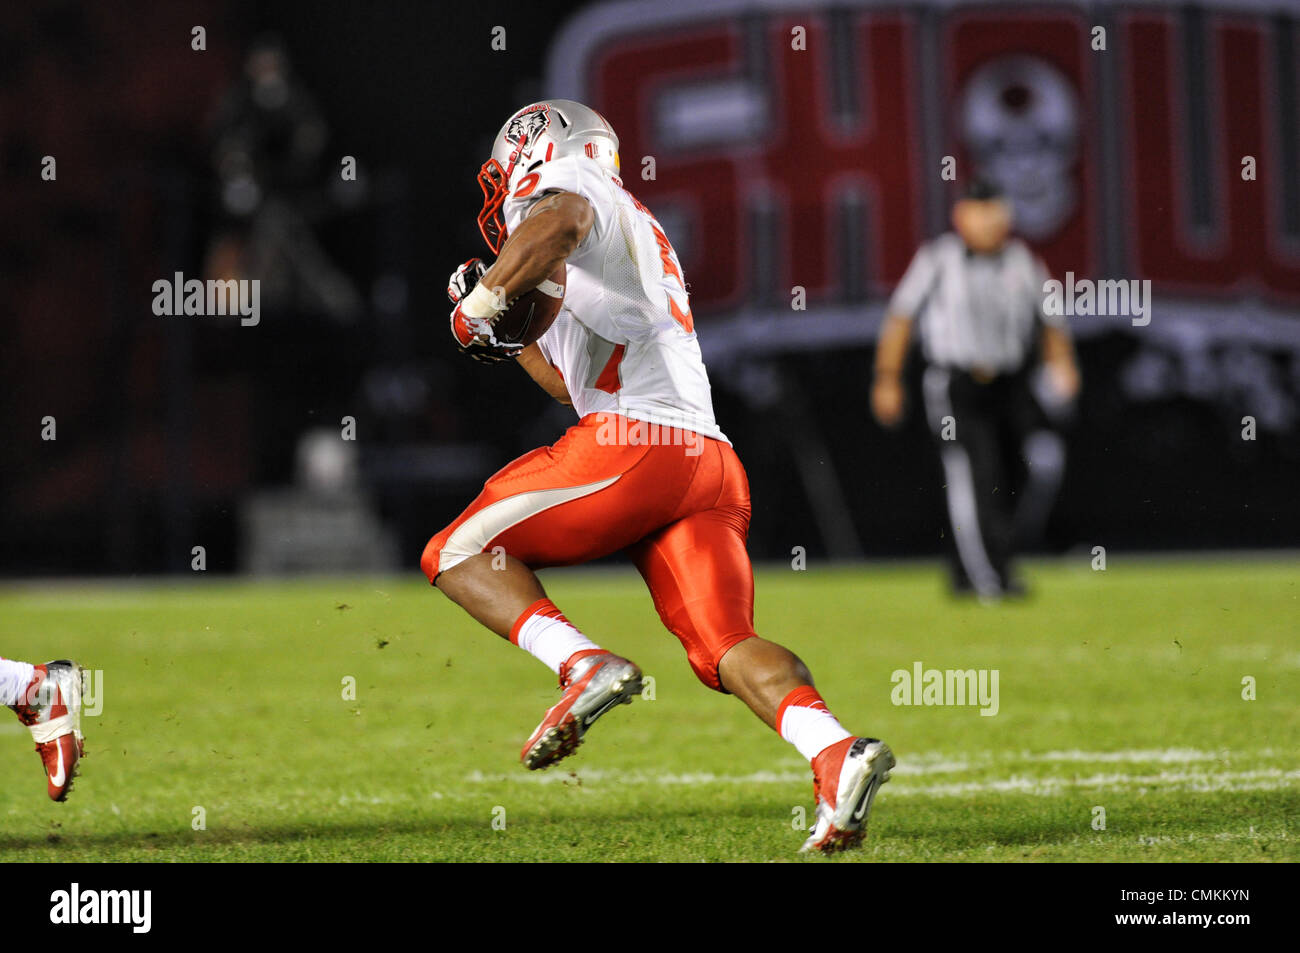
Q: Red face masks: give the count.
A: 1